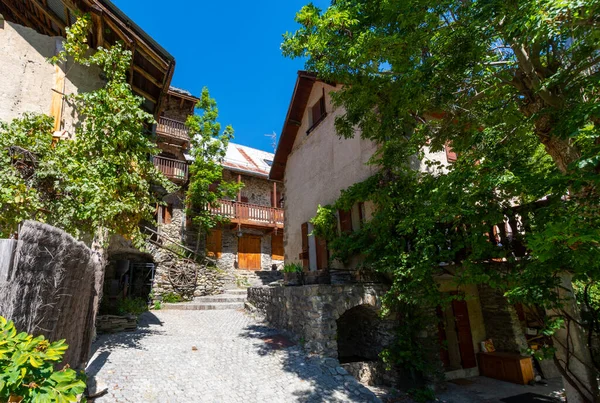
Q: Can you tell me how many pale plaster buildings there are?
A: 2